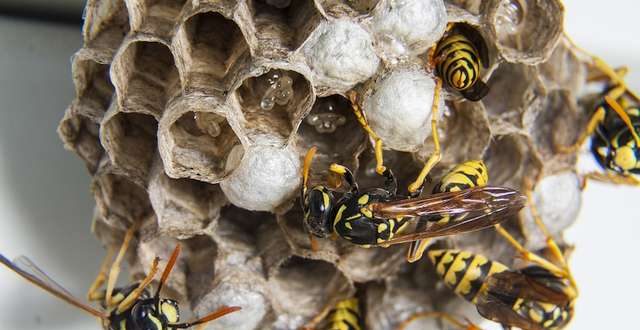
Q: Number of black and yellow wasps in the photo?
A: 6